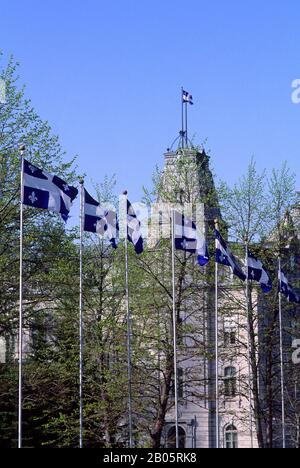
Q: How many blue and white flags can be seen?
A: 8